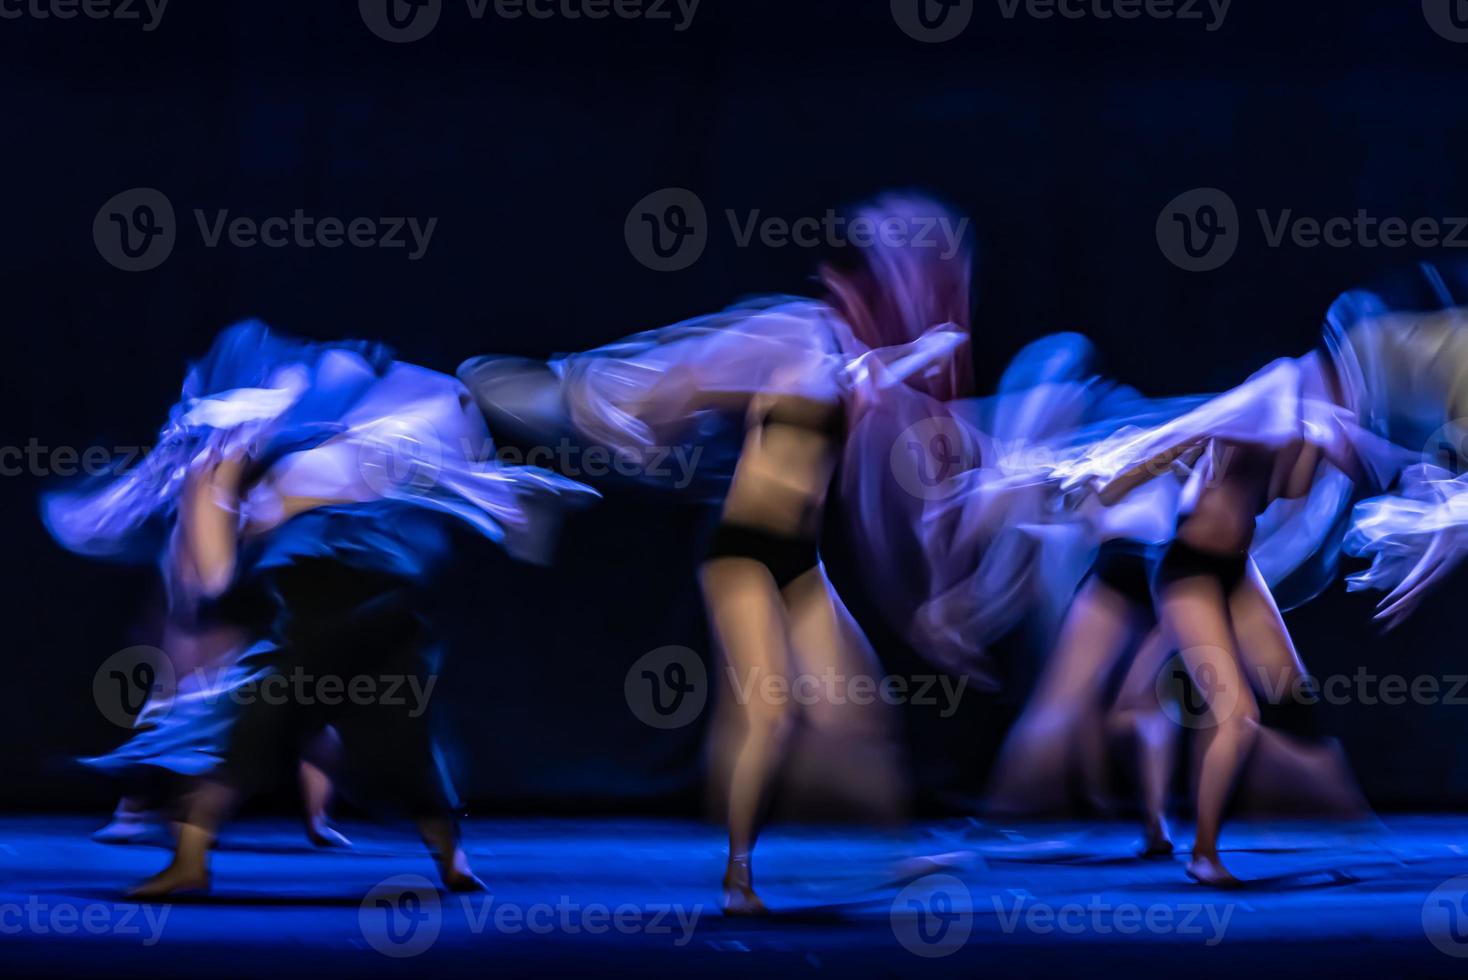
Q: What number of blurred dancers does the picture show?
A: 5